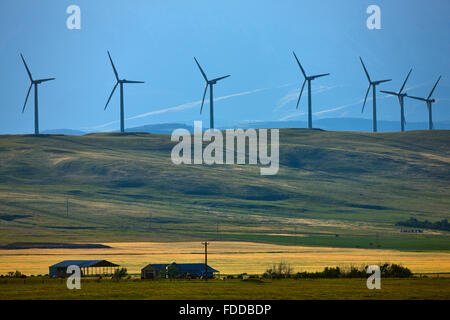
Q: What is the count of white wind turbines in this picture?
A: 7